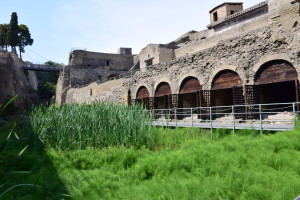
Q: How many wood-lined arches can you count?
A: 5